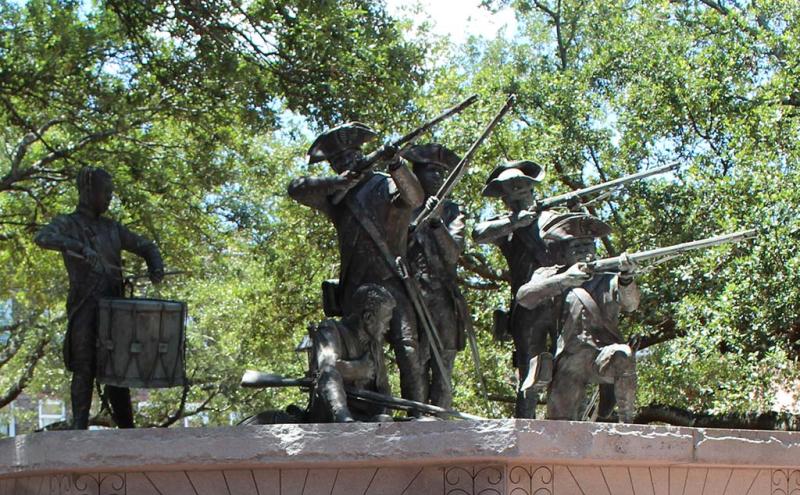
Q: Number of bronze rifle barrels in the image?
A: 5